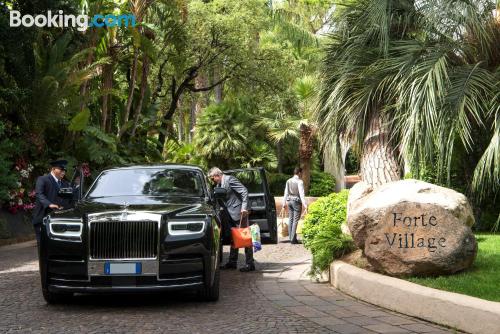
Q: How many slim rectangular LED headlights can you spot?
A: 2